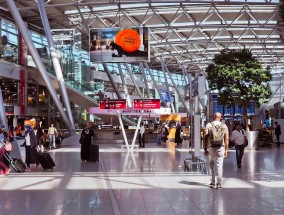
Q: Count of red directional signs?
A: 2